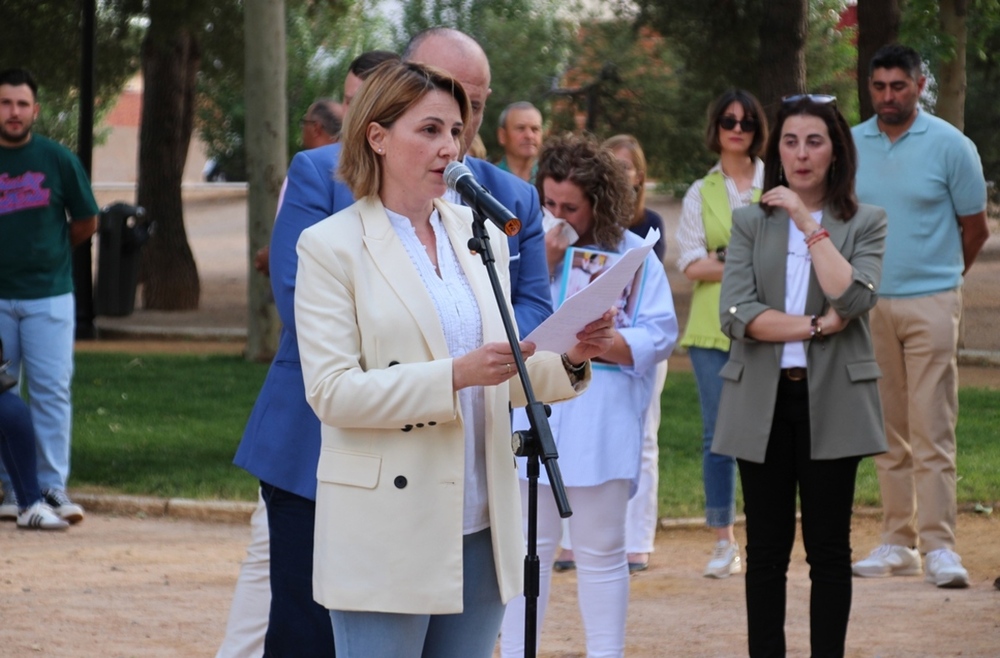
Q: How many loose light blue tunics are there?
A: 1